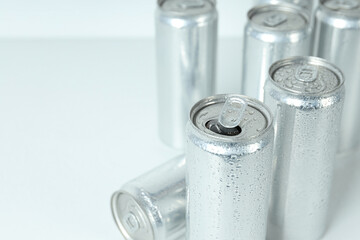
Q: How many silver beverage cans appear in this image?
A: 7